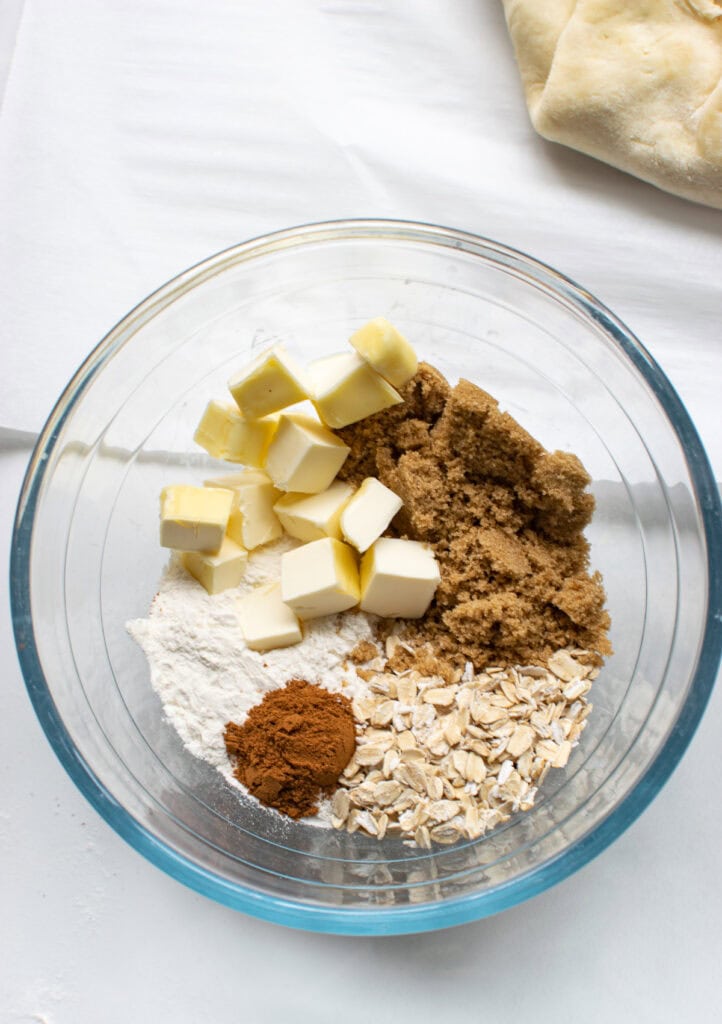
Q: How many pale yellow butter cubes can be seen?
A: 13